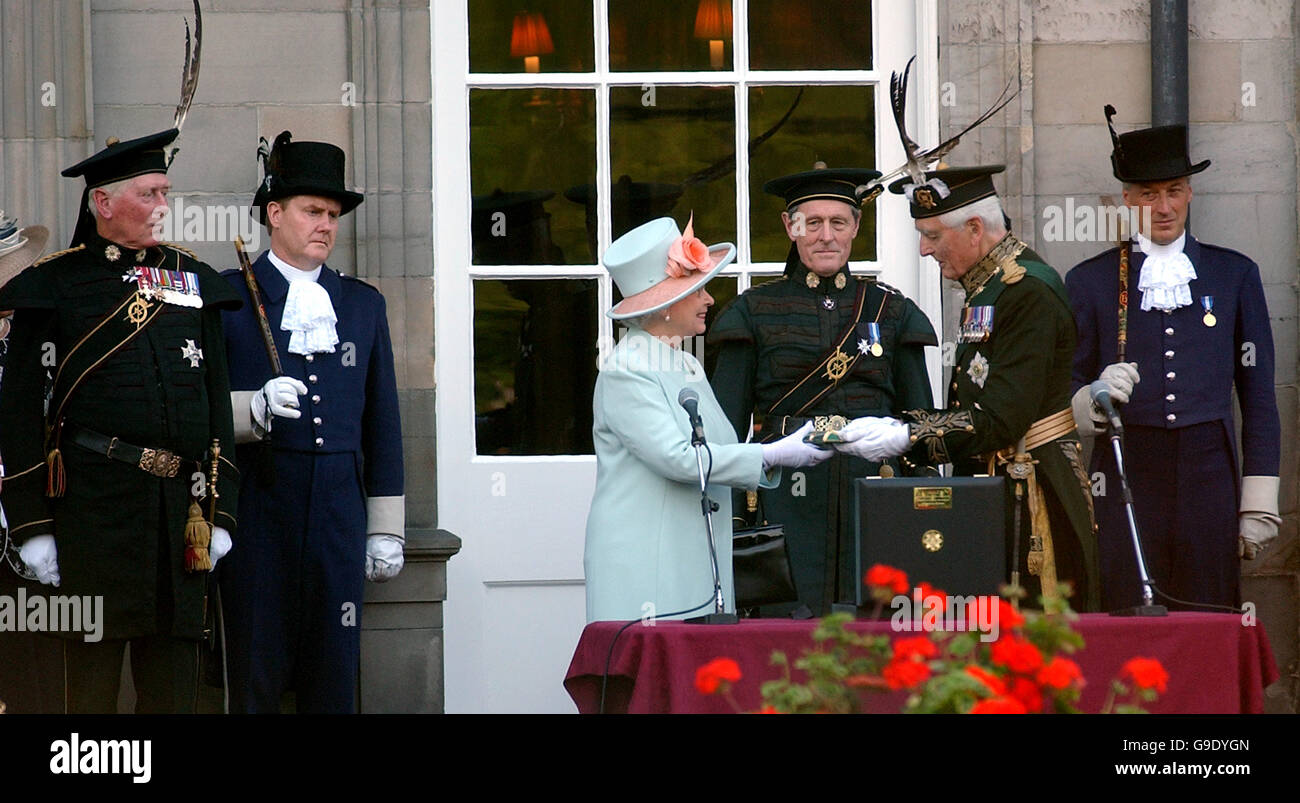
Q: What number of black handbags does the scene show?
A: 1